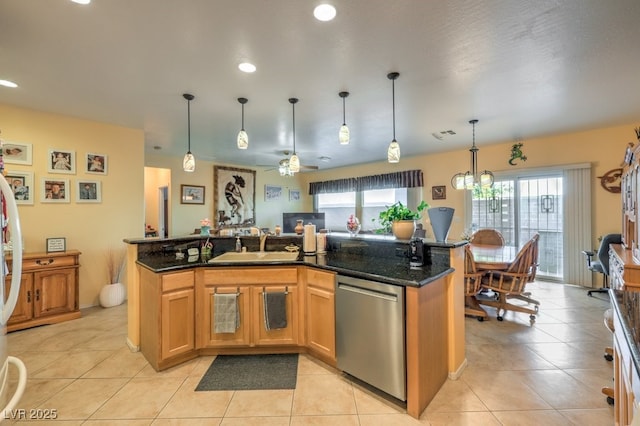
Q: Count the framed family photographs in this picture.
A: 6